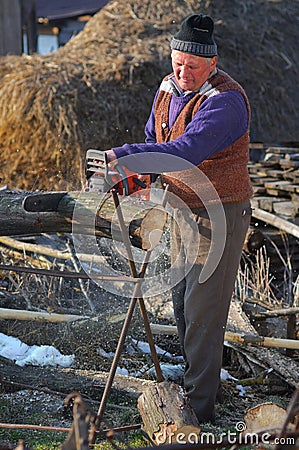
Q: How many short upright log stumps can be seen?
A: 2